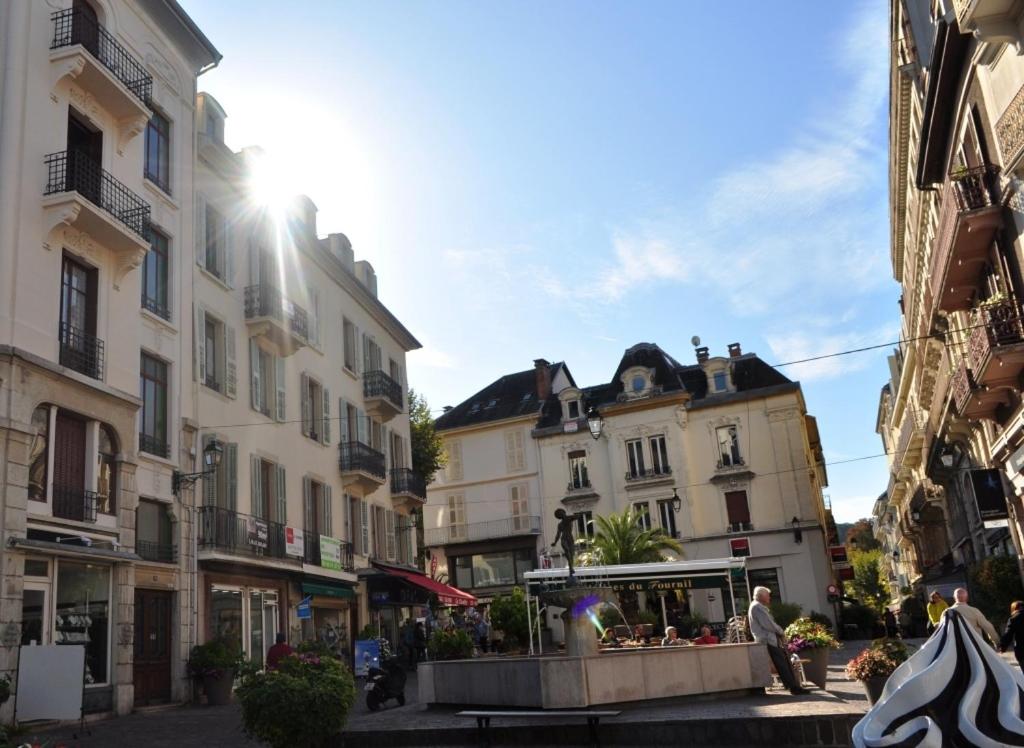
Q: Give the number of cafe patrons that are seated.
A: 4